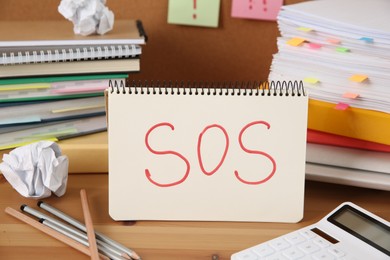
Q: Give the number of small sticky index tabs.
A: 10